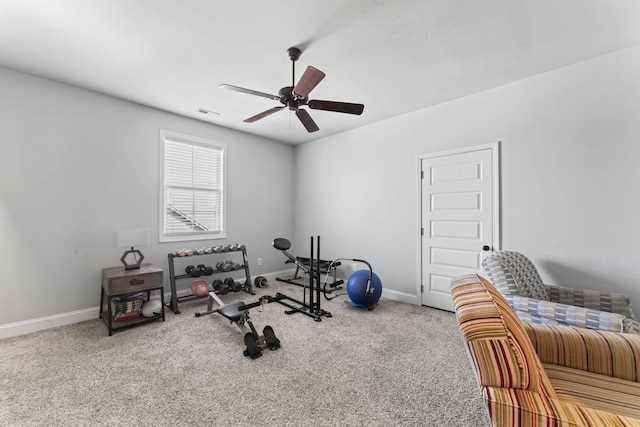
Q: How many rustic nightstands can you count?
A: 1